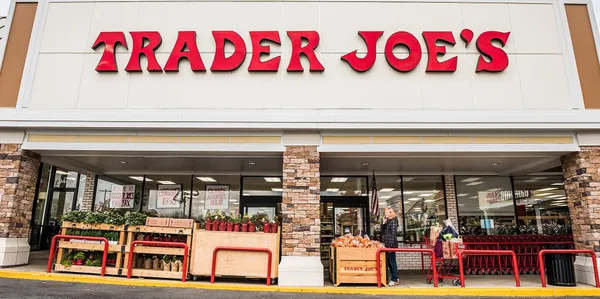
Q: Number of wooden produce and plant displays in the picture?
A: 4